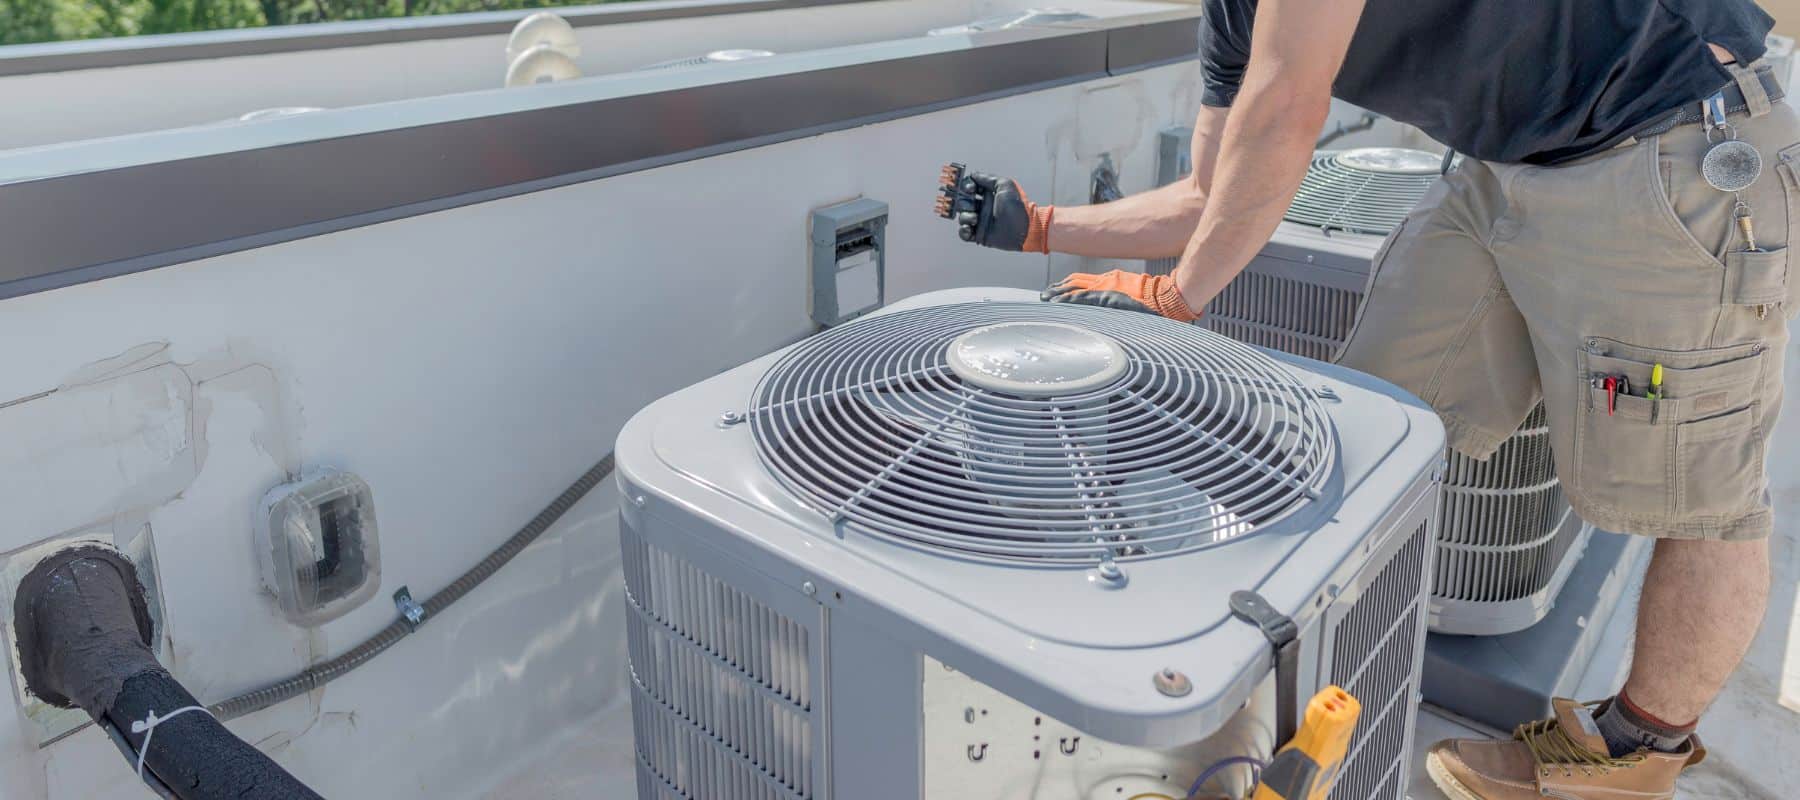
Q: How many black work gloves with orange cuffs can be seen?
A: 2